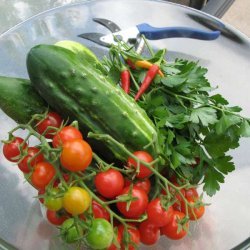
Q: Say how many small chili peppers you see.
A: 4